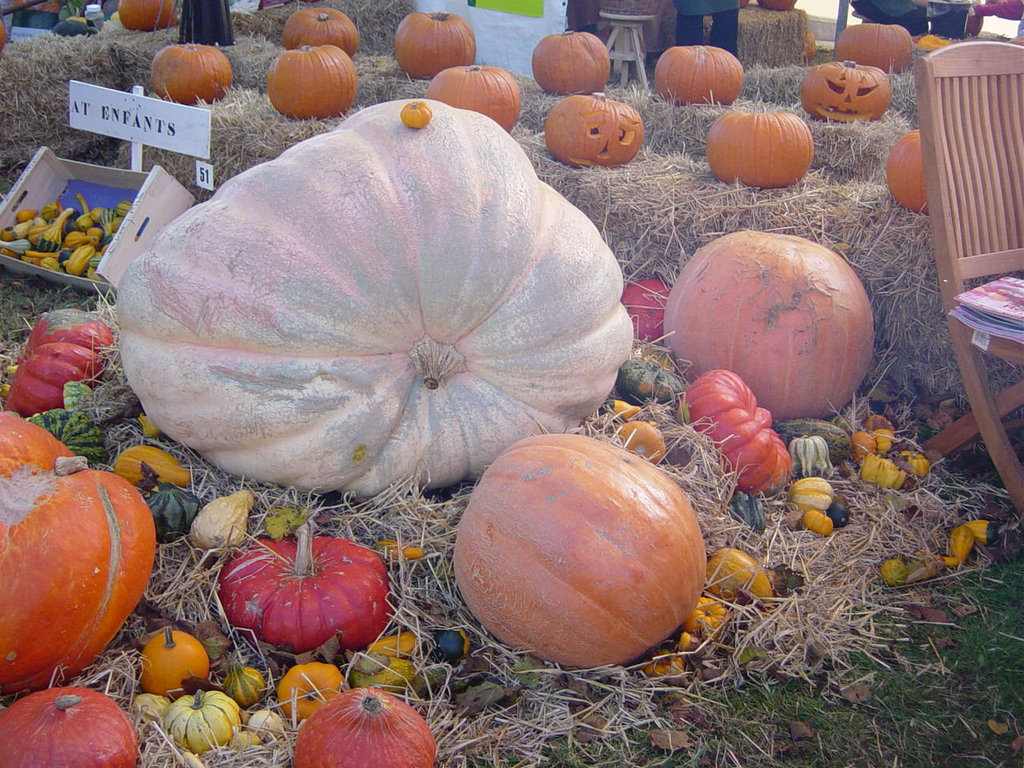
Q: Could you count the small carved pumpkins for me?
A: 2